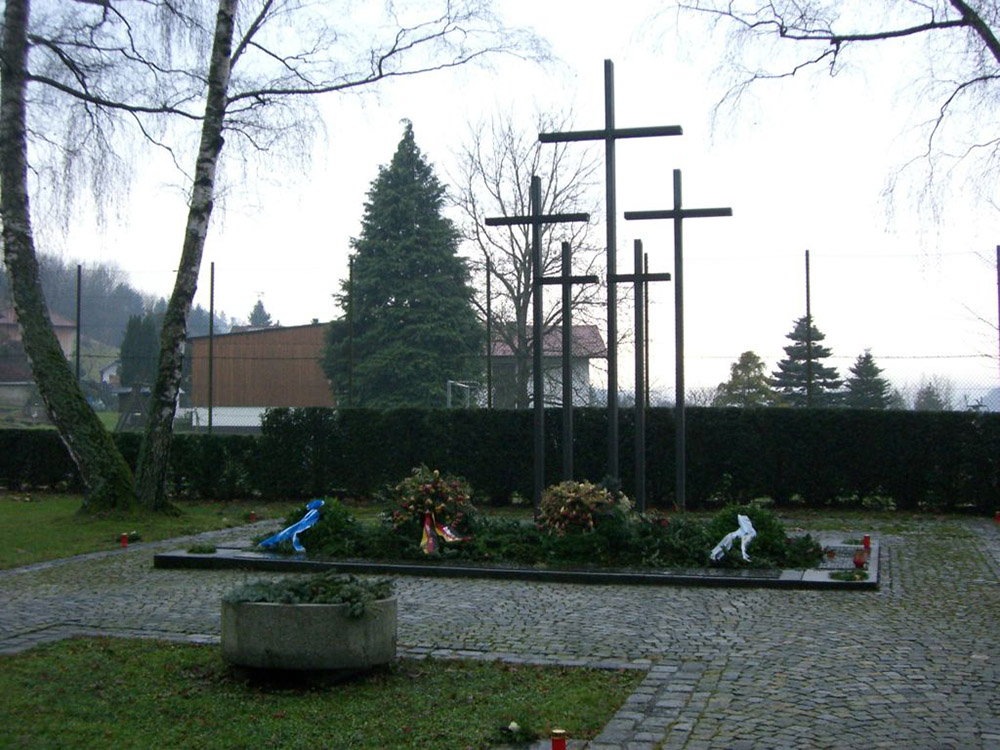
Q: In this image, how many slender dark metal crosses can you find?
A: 5